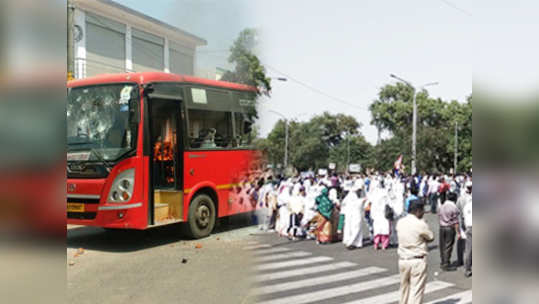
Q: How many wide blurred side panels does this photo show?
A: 2